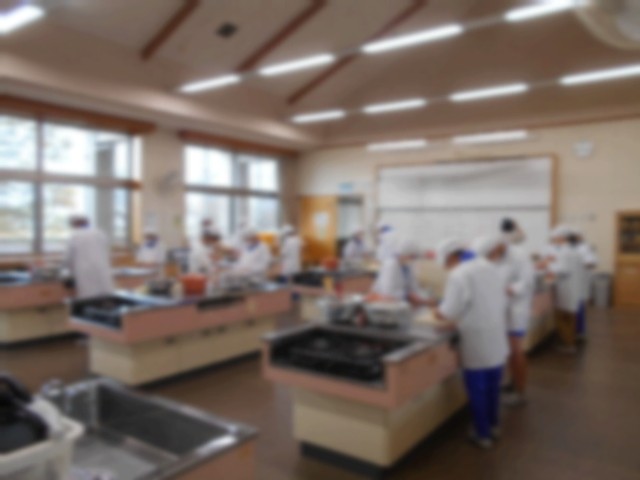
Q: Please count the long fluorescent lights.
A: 11